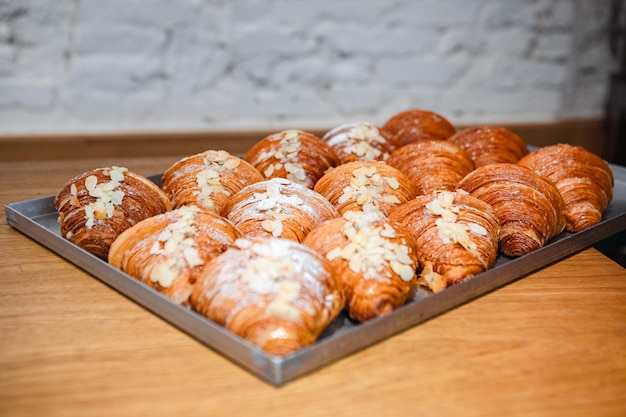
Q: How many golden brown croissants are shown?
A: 15